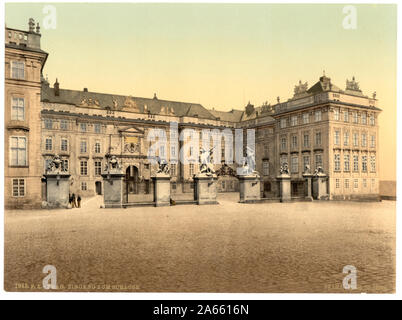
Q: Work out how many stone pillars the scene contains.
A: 8